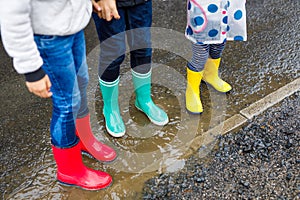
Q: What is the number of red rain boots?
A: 2